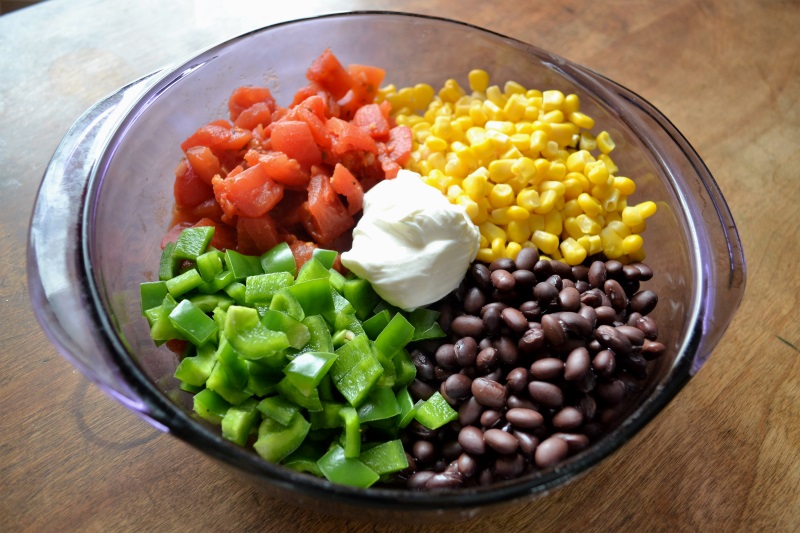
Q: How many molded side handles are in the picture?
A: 2